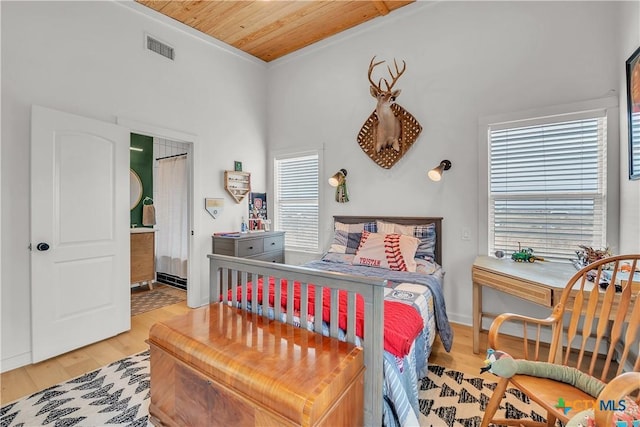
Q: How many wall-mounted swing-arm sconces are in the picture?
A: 2